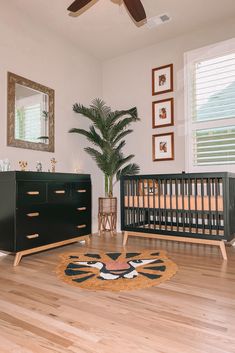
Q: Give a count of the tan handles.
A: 7